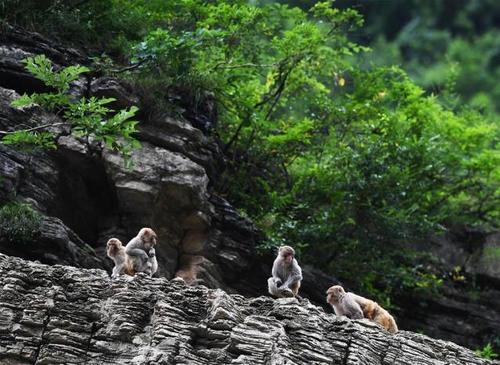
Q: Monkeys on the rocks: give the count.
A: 4